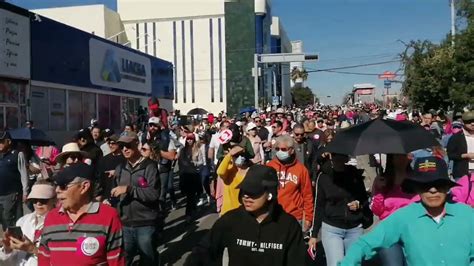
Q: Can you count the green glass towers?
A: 1